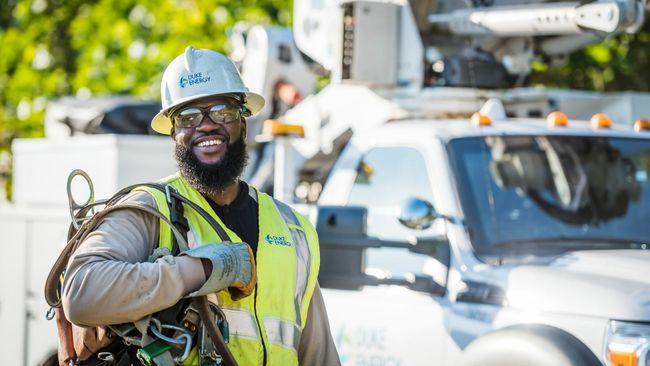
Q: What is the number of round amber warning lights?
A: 4